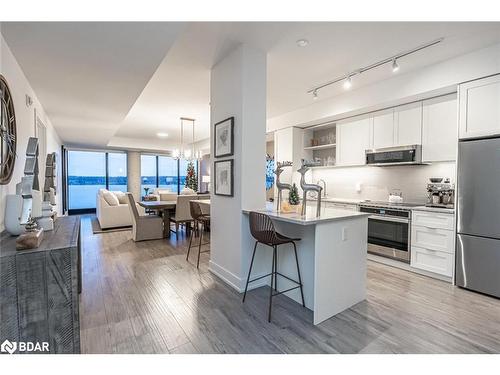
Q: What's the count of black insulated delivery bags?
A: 0